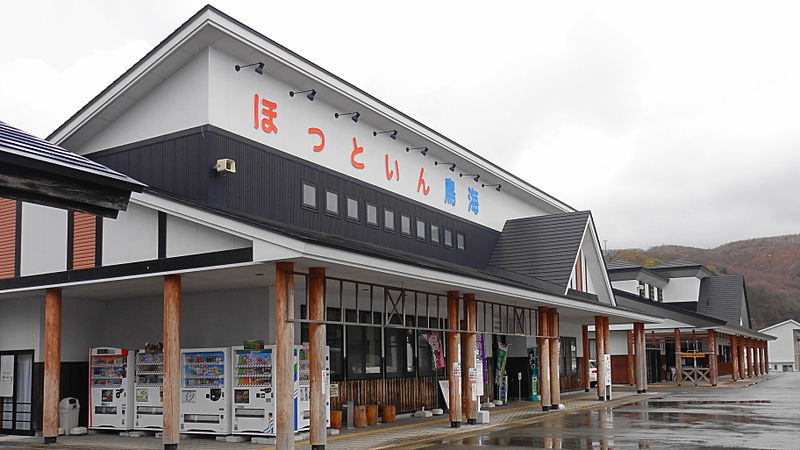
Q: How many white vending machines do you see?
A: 5